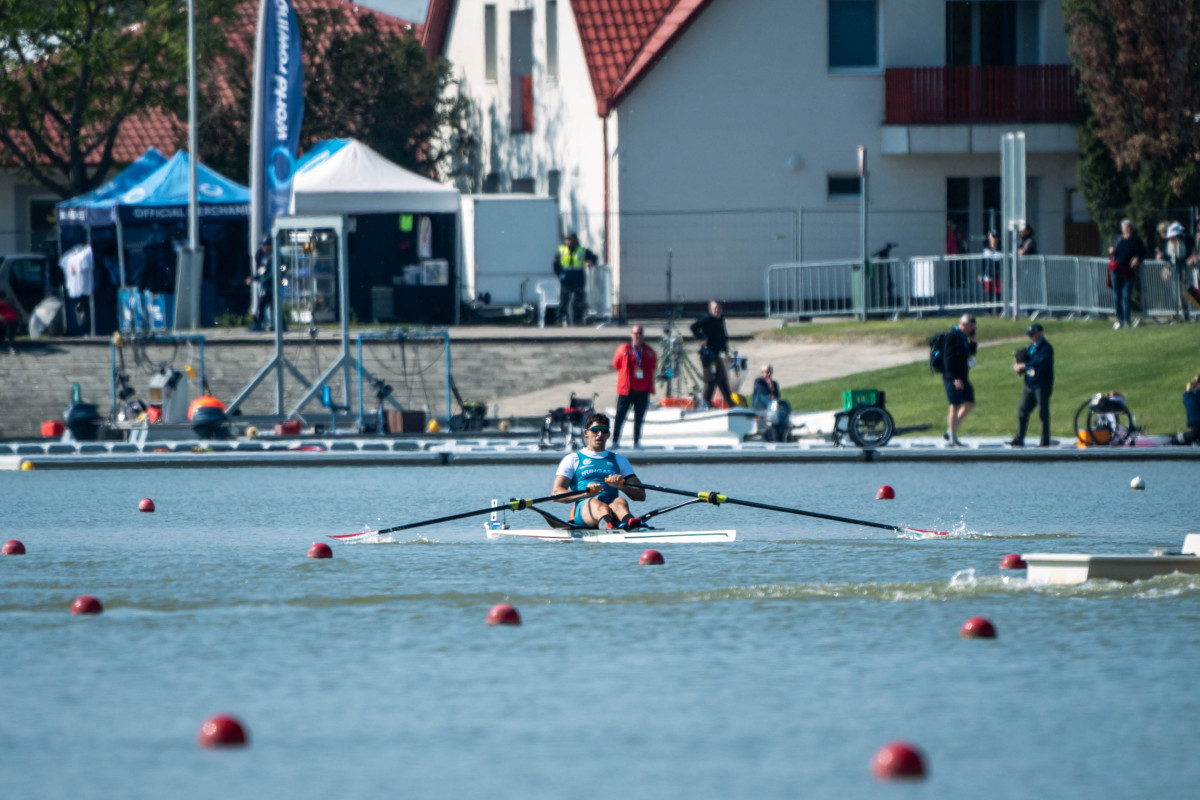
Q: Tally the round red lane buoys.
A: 11